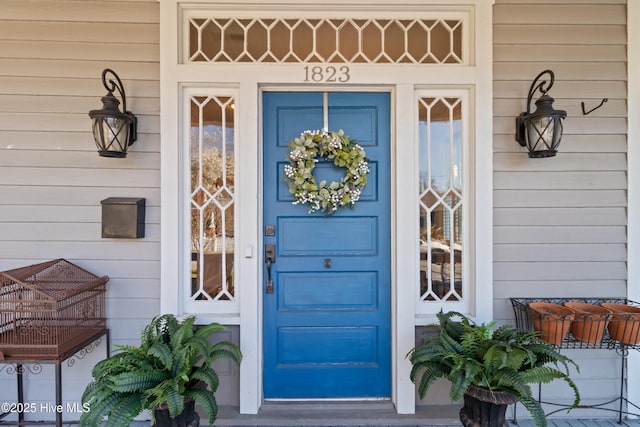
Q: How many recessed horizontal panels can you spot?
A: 5